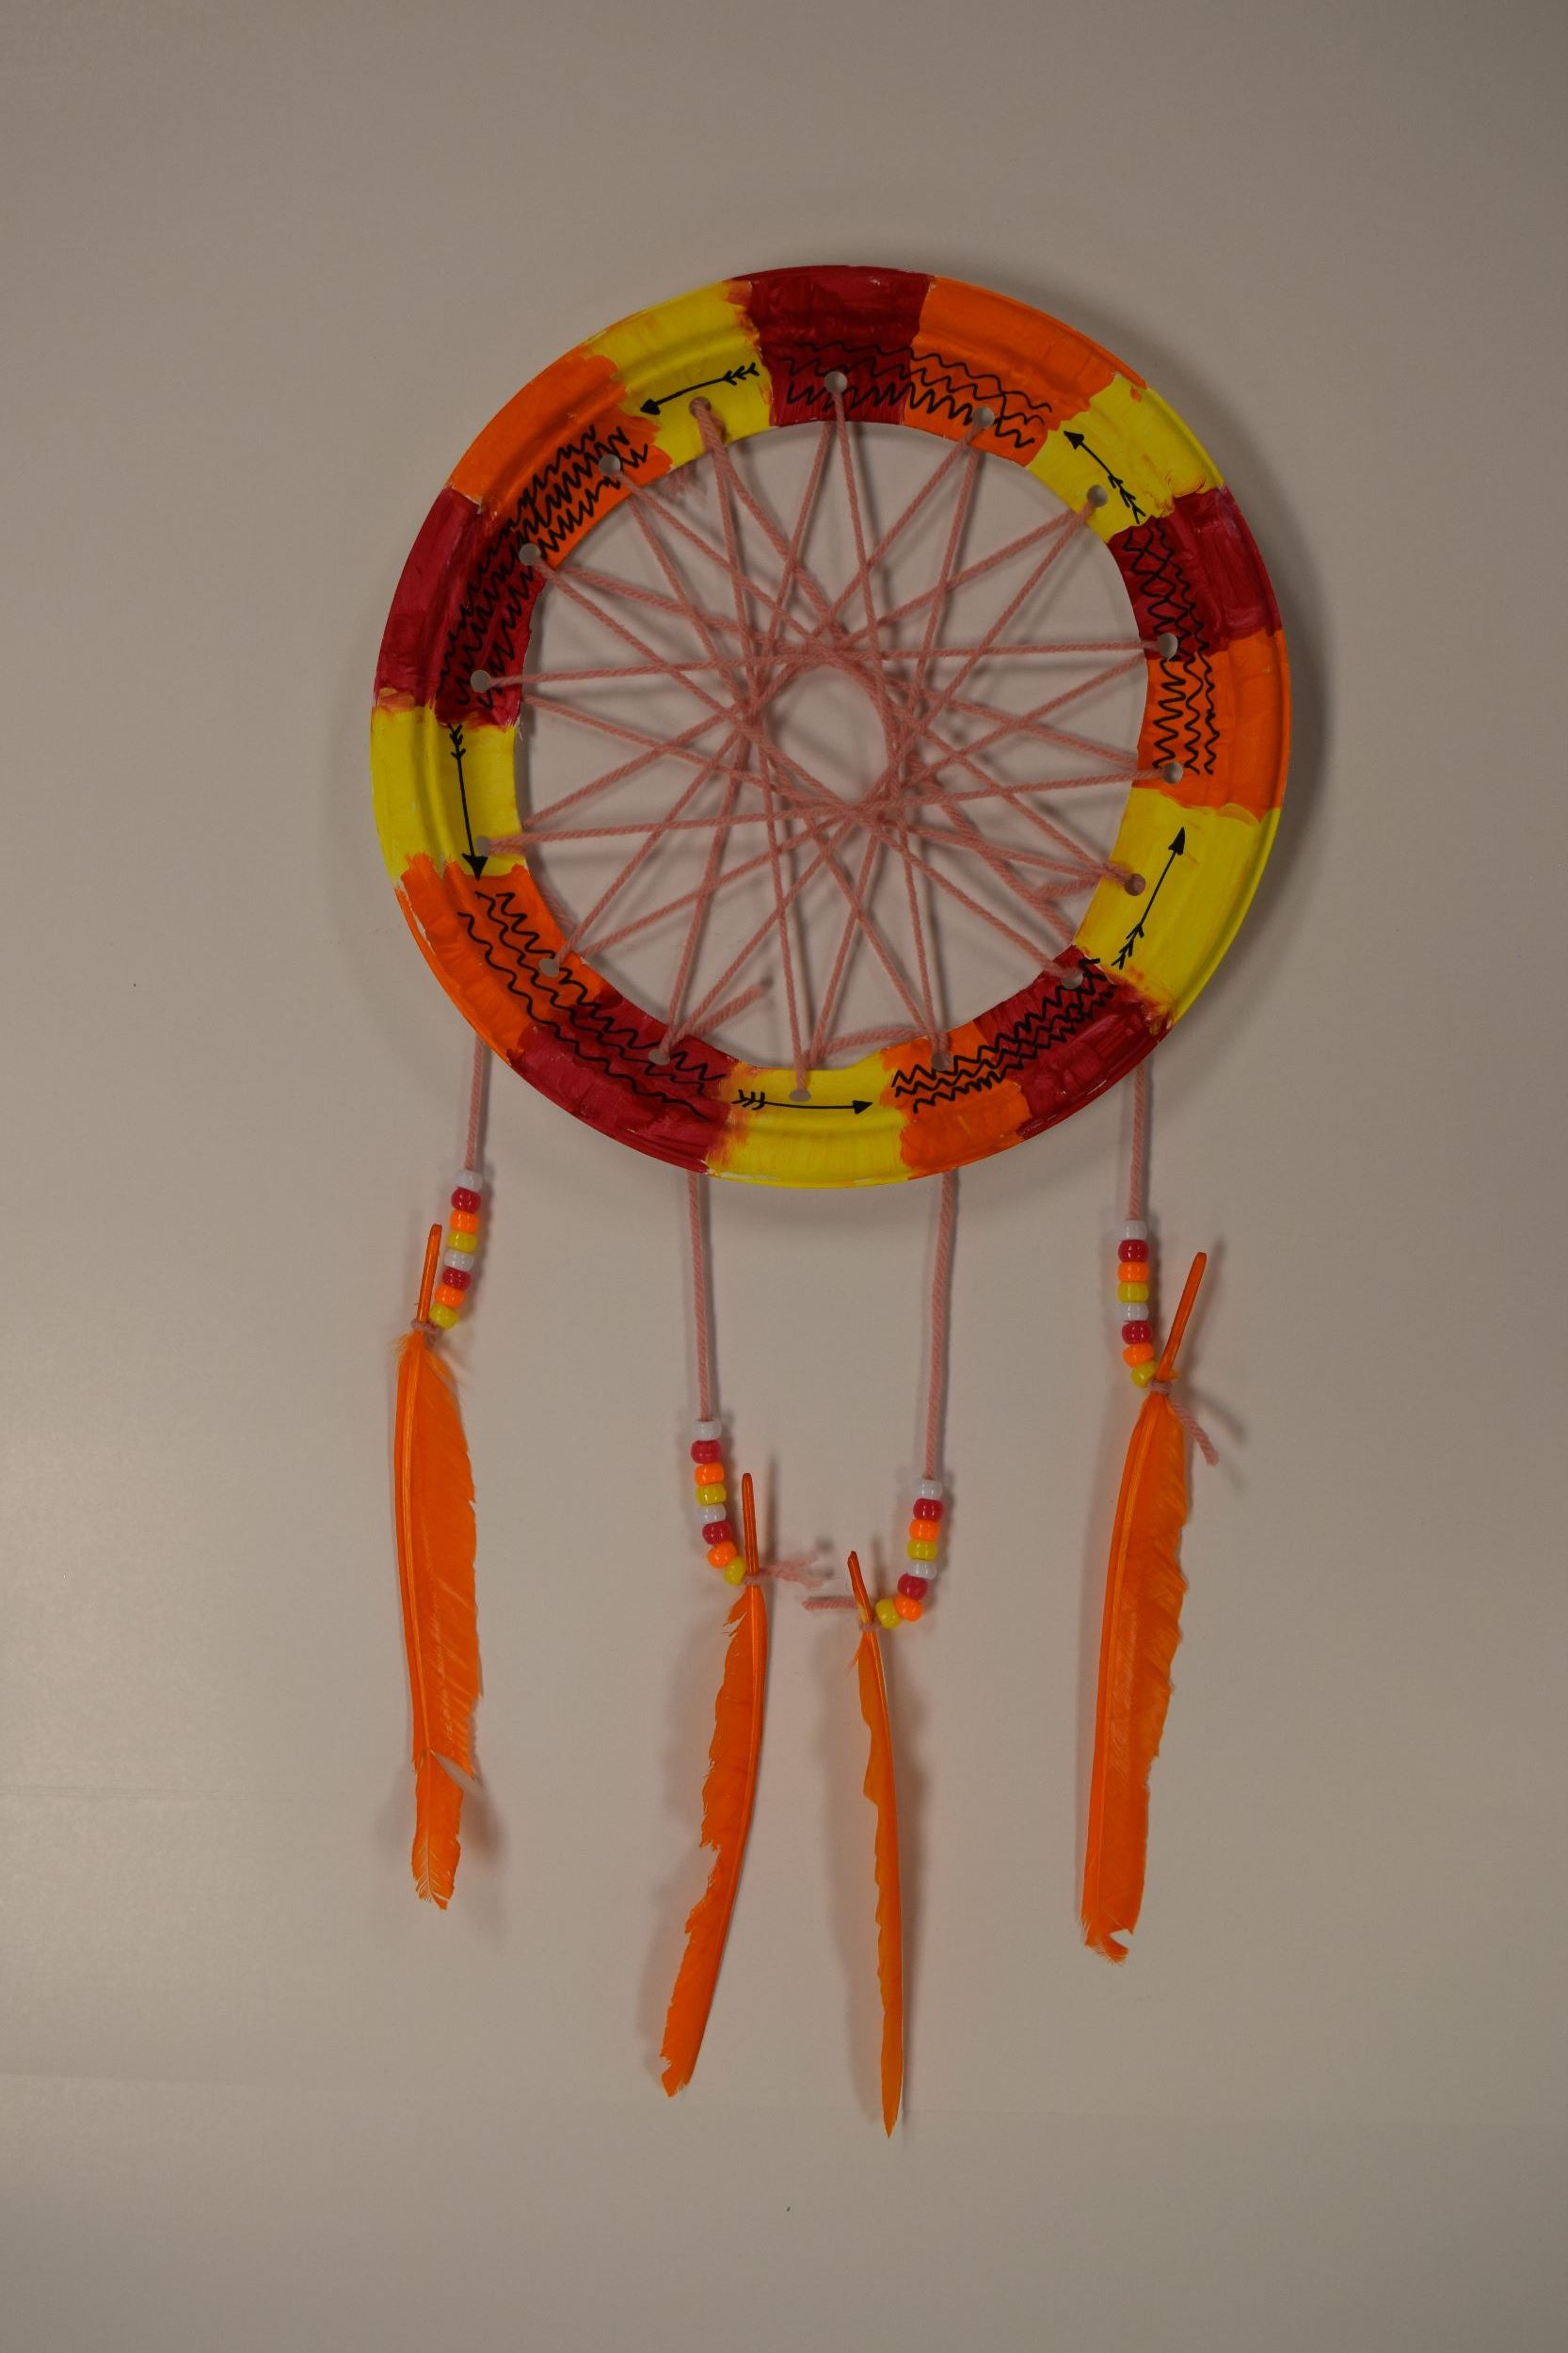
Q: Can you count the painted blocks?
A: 15